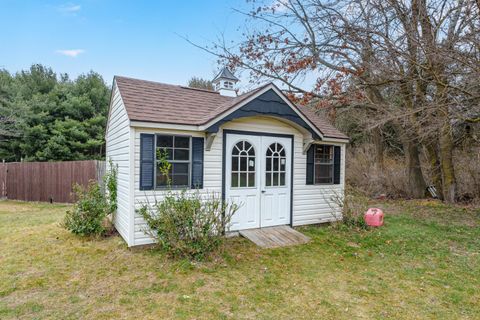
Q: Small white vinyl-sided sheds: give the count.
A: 1